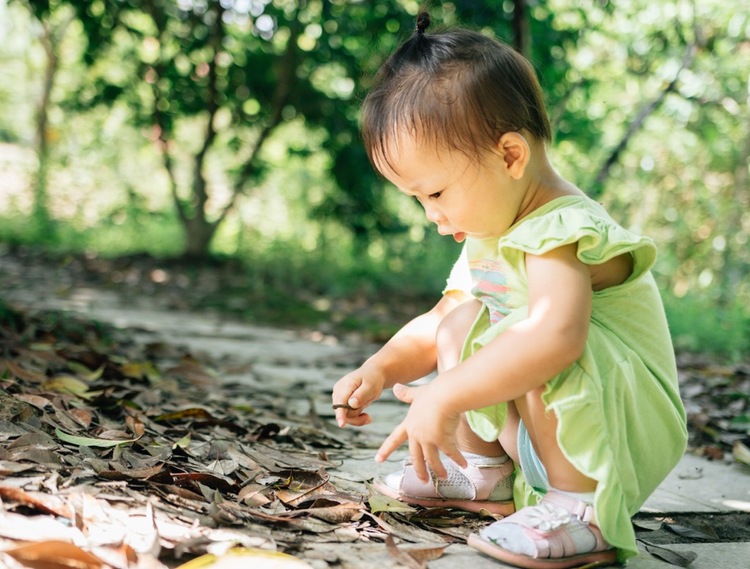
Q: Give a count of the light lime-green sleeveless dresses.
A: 1